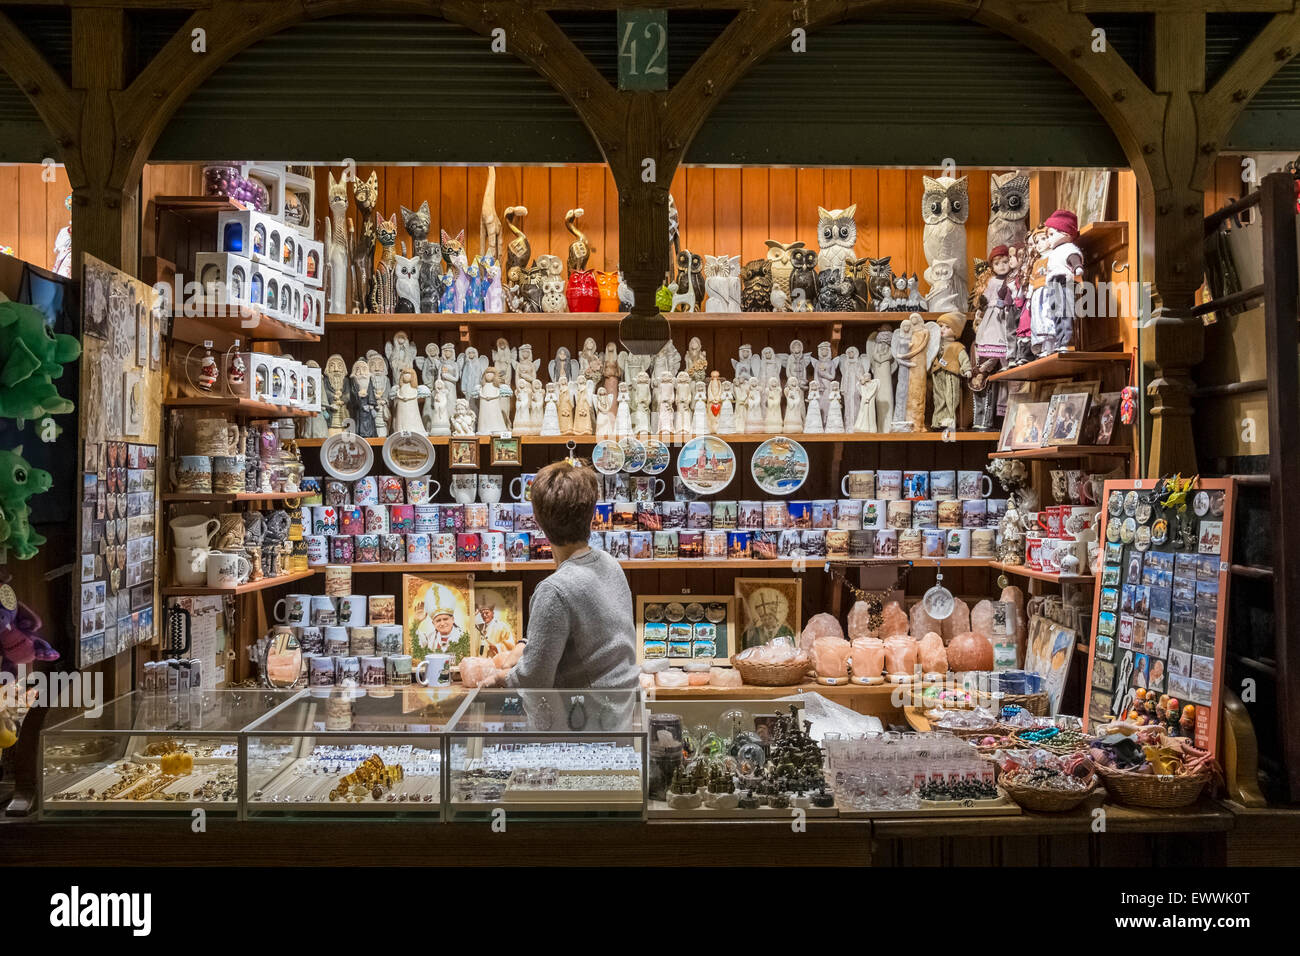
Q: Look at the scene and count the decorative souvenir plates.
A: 7